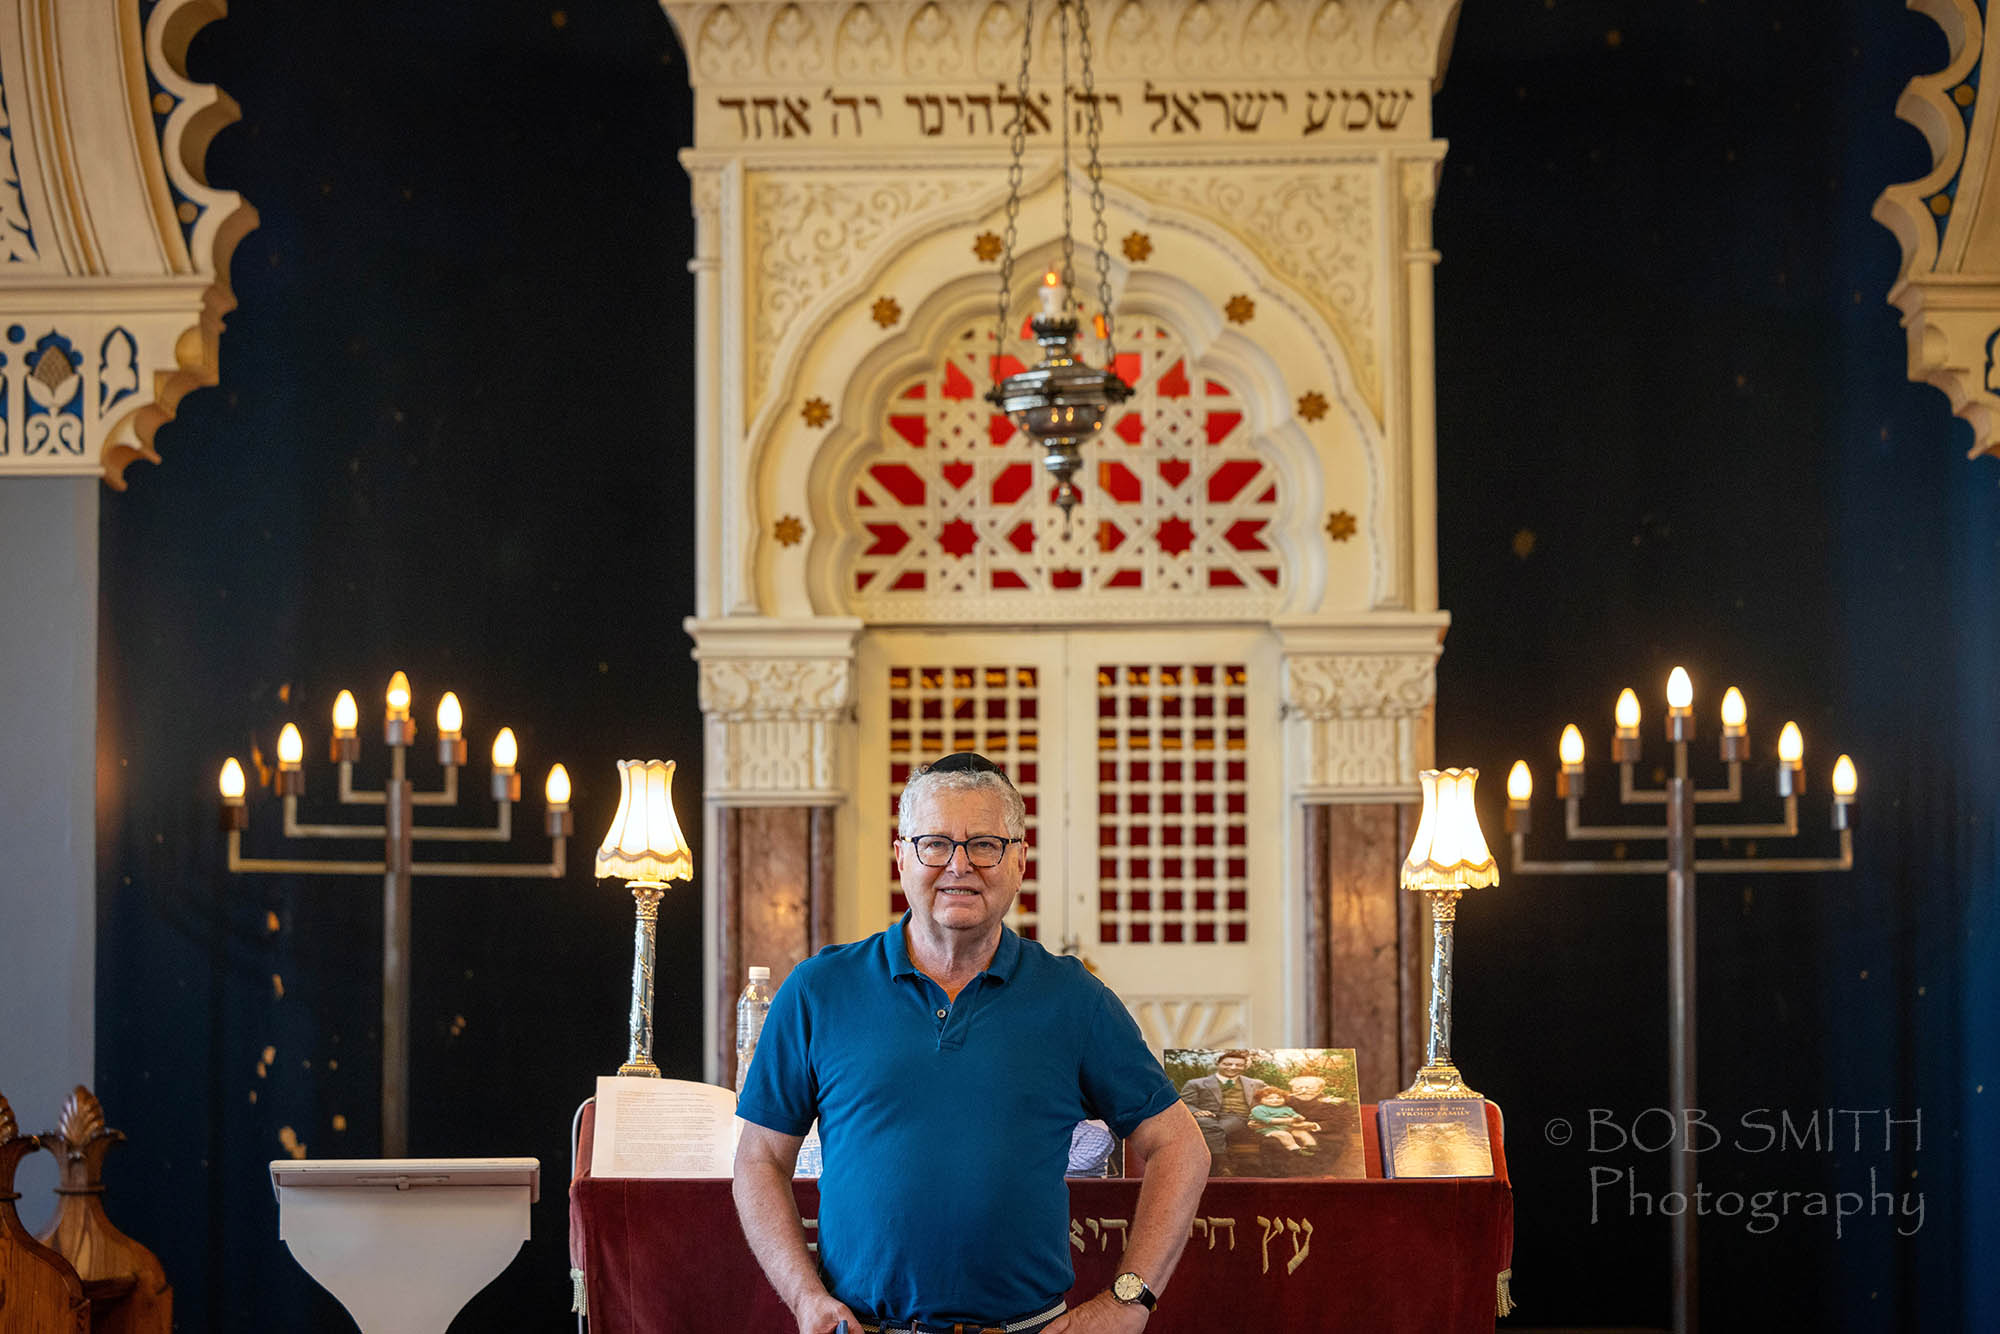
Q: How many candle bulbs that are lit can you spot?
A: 14